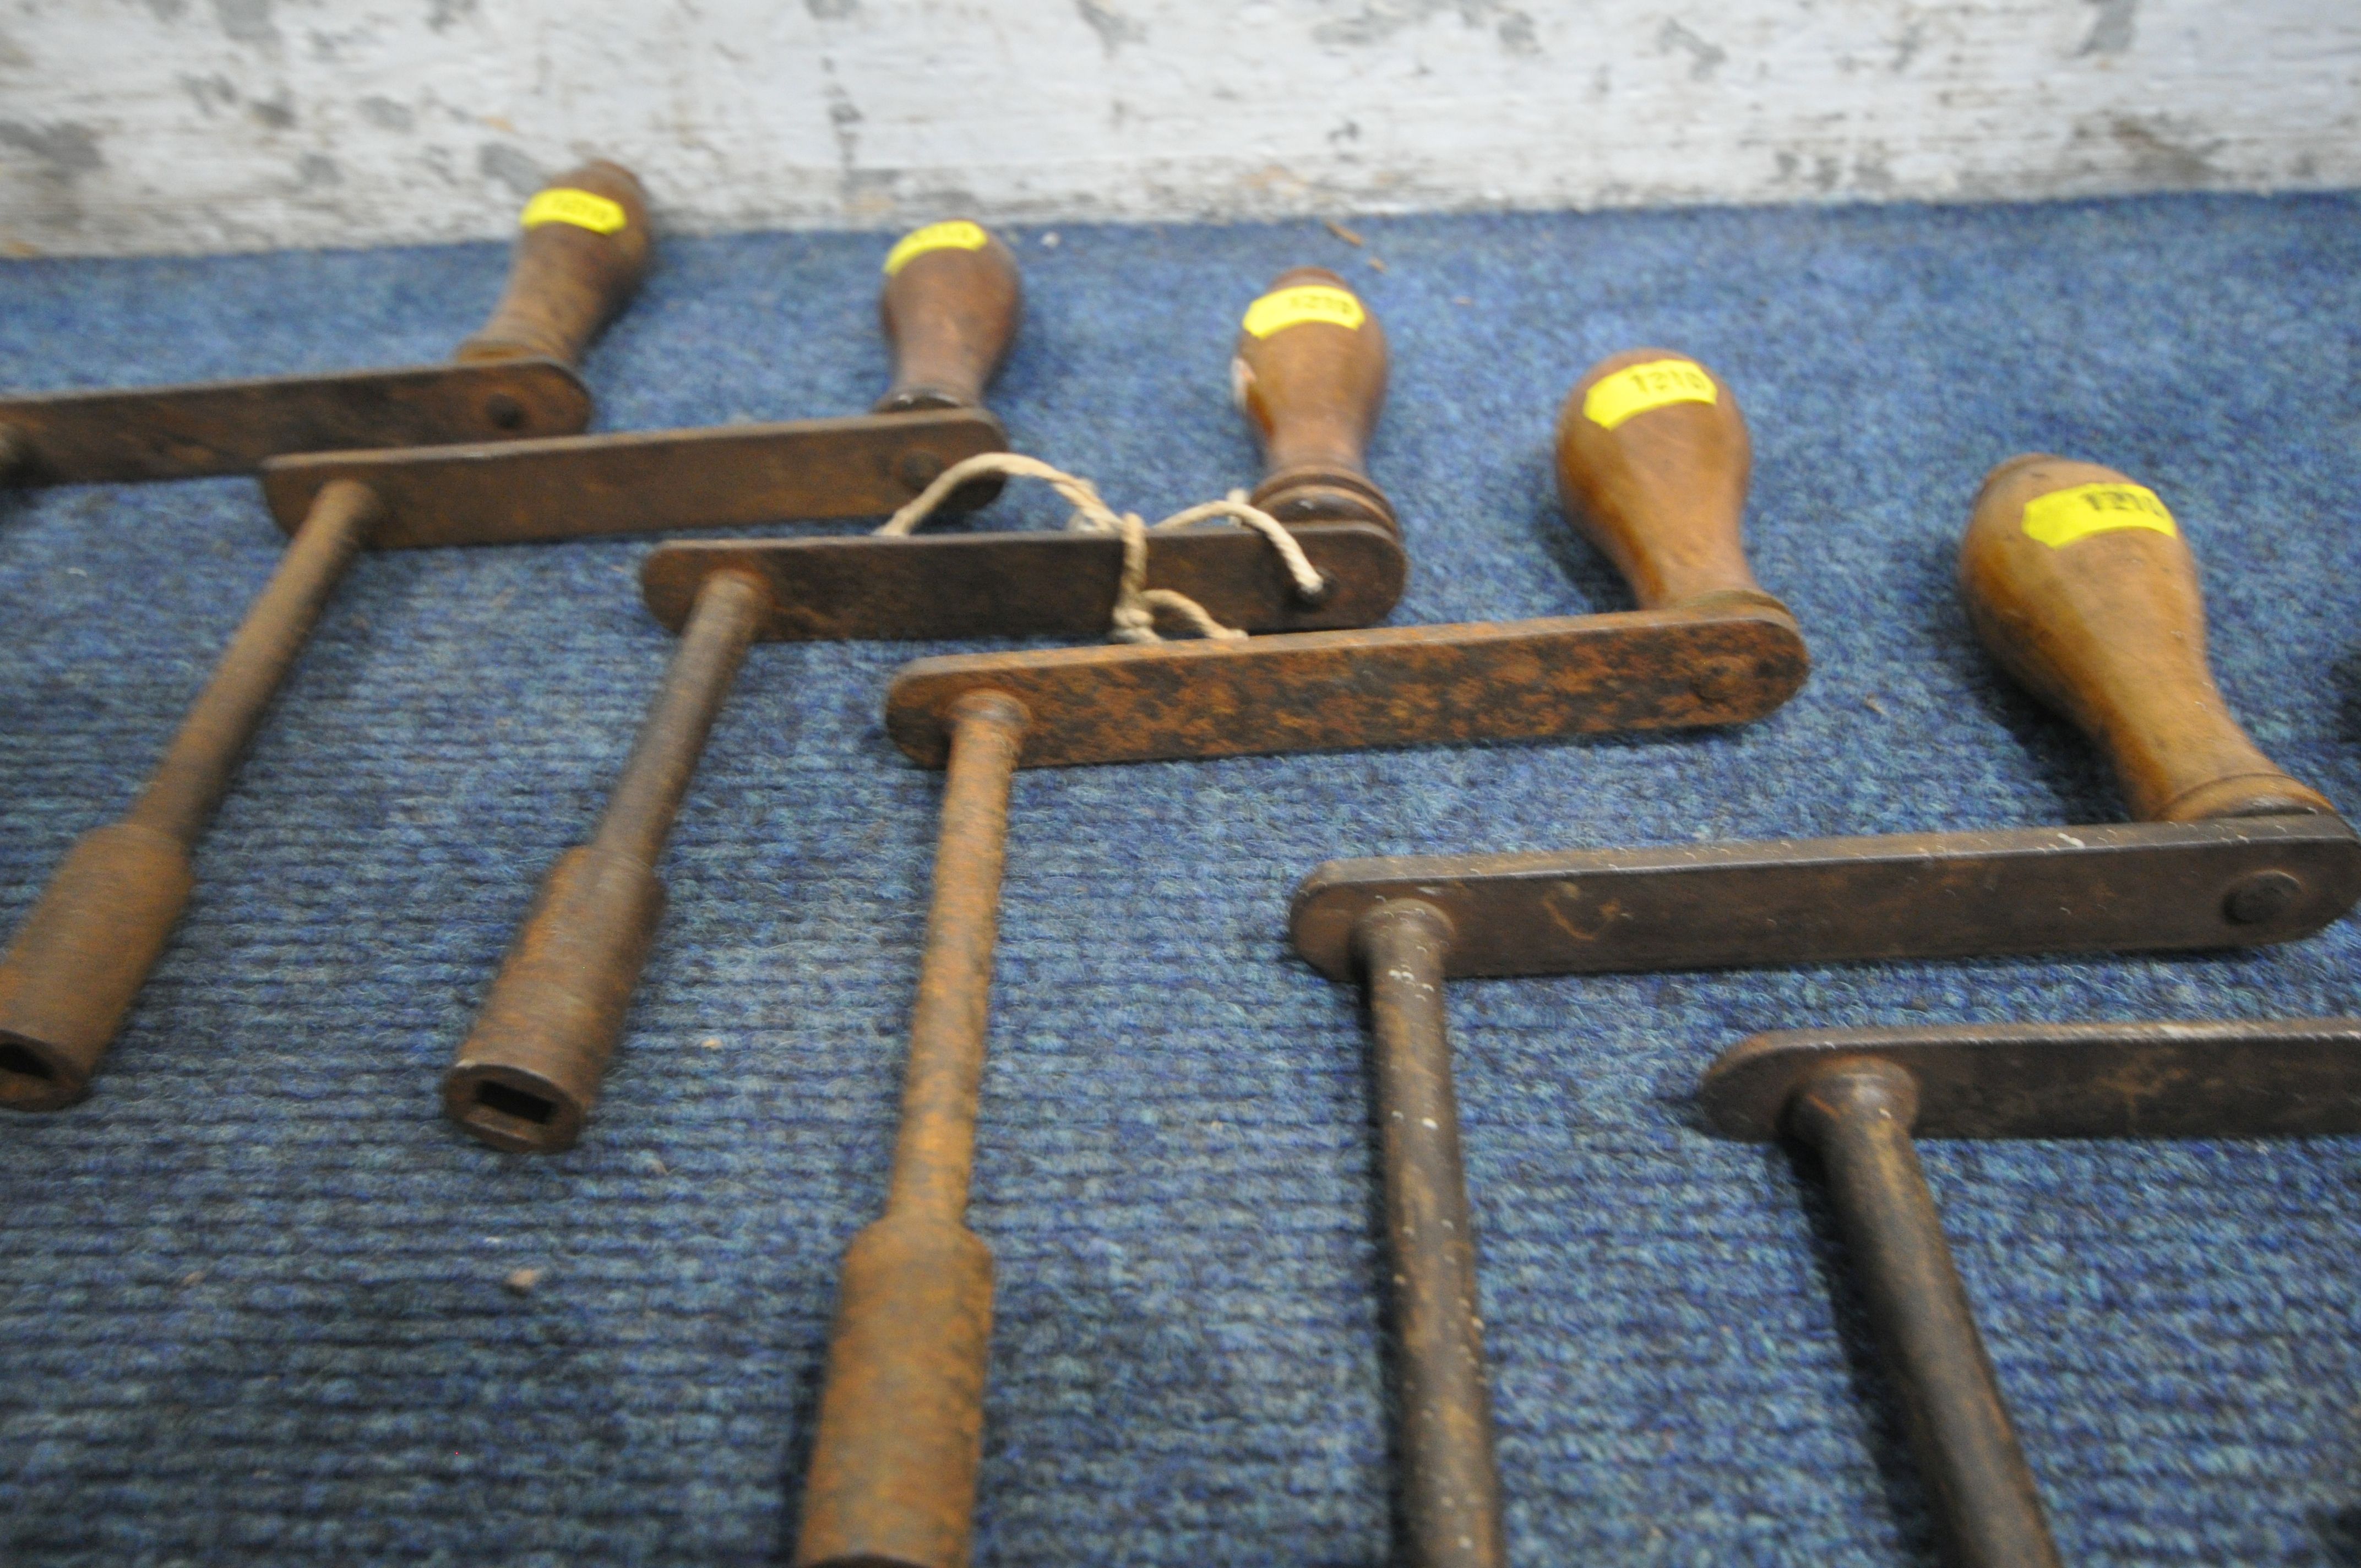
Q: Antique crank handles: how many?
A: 6